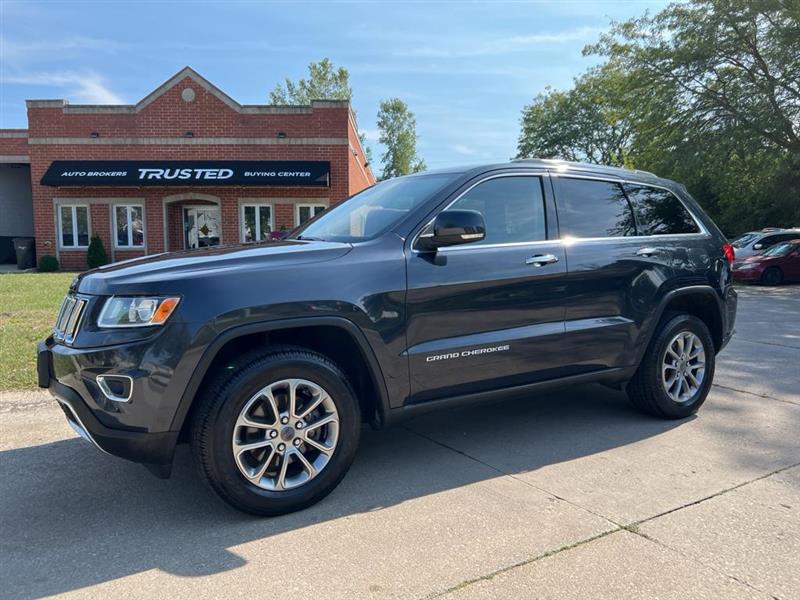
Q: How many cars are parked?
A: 3